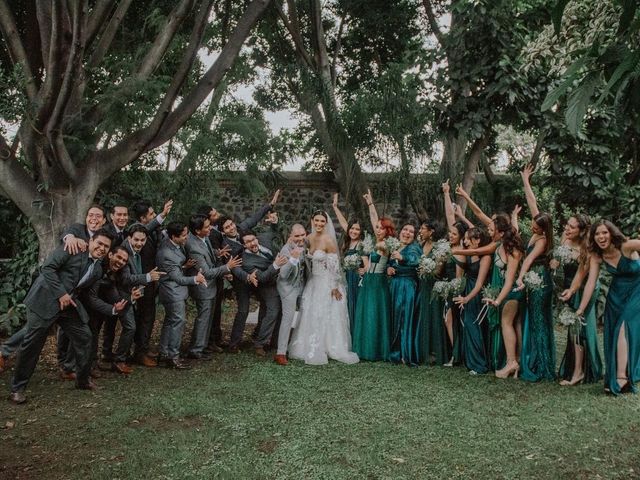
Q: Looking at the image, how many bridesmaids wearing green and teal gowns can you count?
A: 11